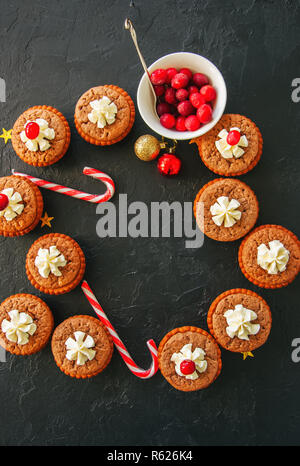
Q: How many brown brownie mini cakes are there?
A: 11